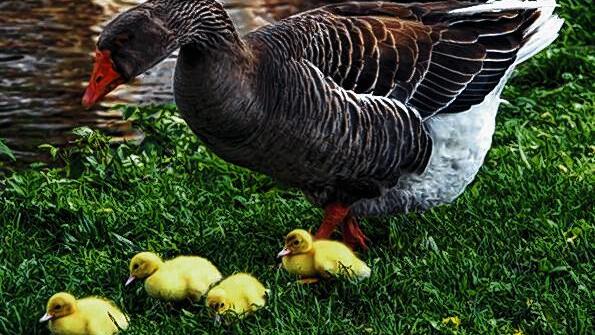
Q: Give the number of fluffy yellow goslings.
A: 4